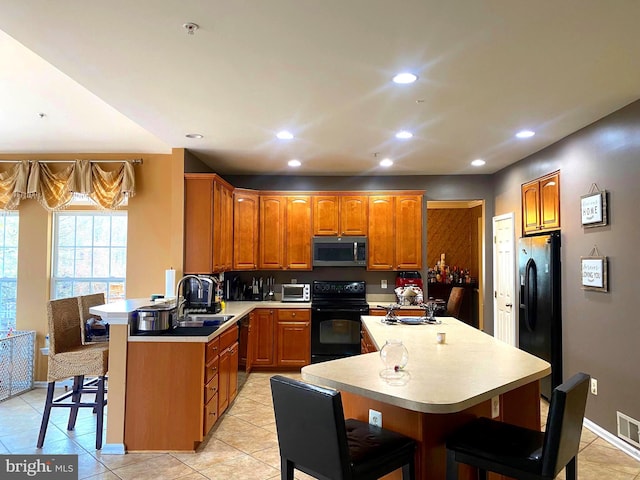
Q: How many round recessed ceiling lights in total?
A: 8